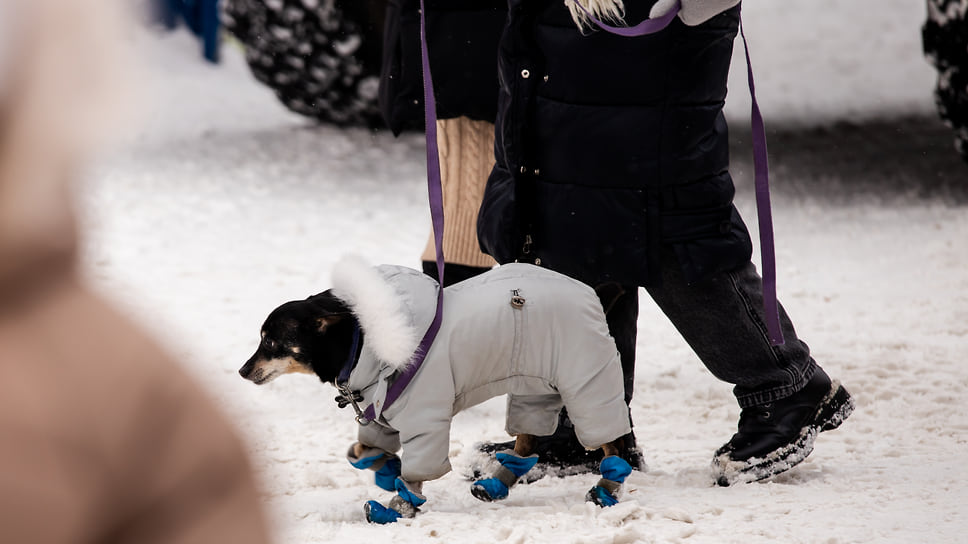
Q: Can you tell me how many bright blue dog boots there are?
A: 4